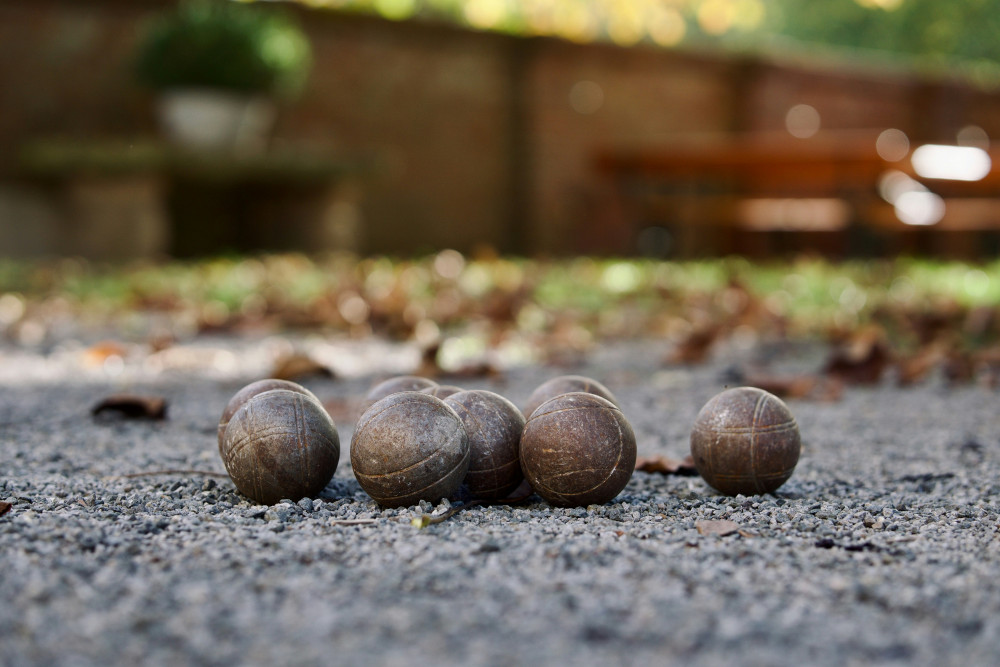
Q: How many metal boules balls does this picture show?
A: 9